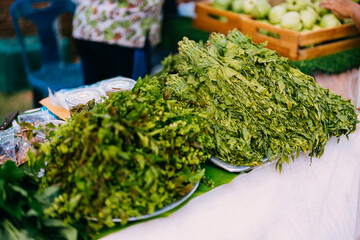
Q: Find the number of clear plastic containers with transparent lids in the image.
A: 2